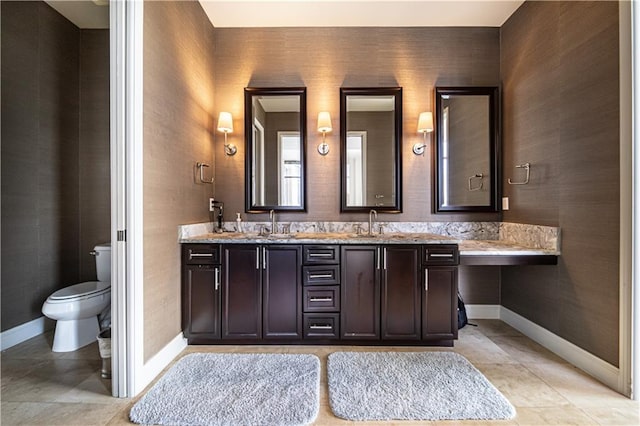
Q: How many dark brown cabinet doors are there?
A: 6